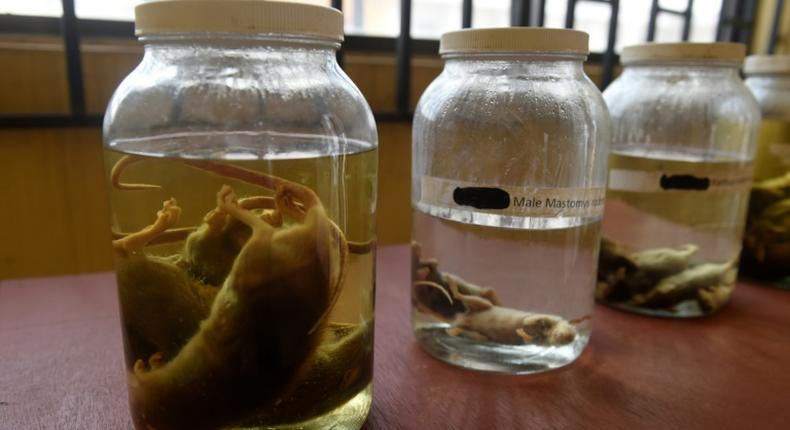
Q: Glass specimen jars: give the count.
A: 4